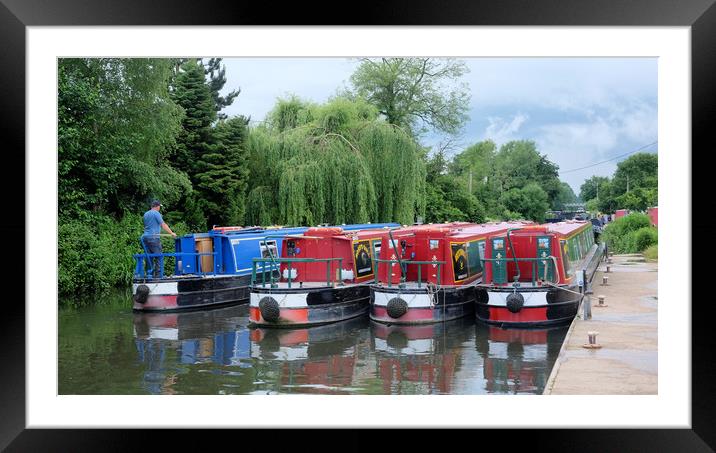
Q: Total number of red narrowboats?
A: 3